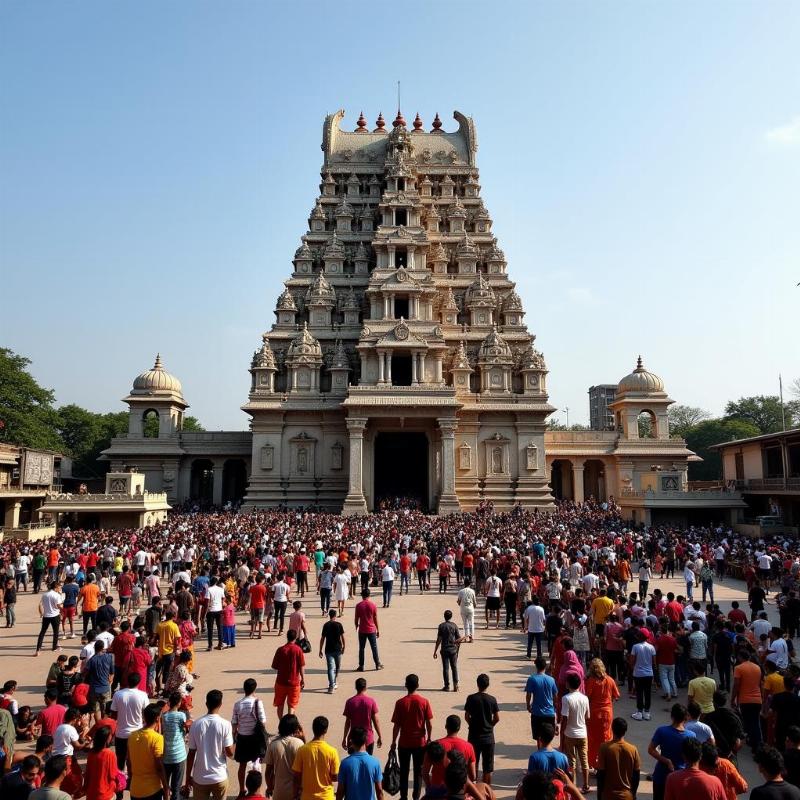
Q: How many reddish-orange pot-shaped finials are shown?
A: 5